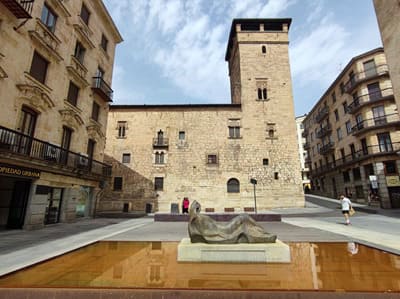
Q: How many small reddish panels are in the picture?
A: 3